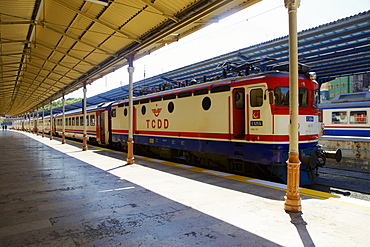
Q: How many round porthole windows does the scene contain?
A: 4